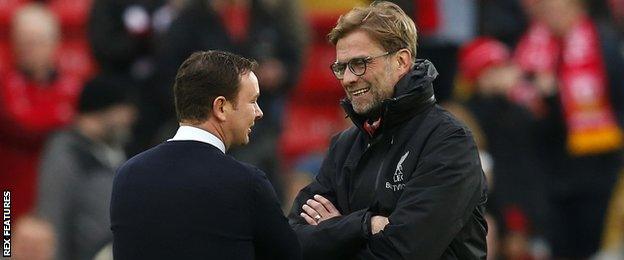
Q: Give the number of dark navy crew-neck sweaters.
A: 1